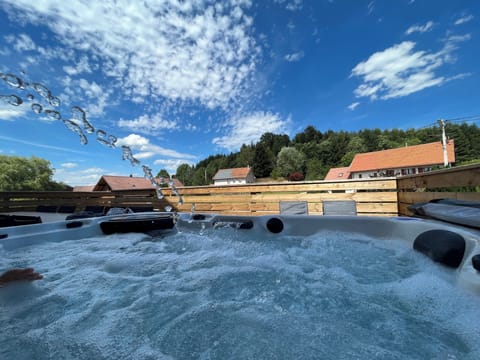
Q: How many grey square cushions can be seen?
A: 2